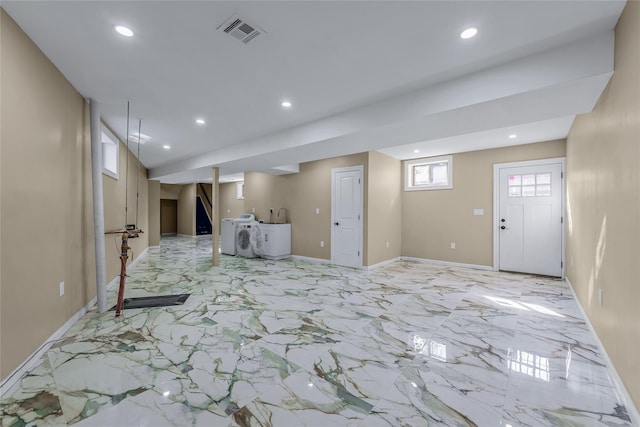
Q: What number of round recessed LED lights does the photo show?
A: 7